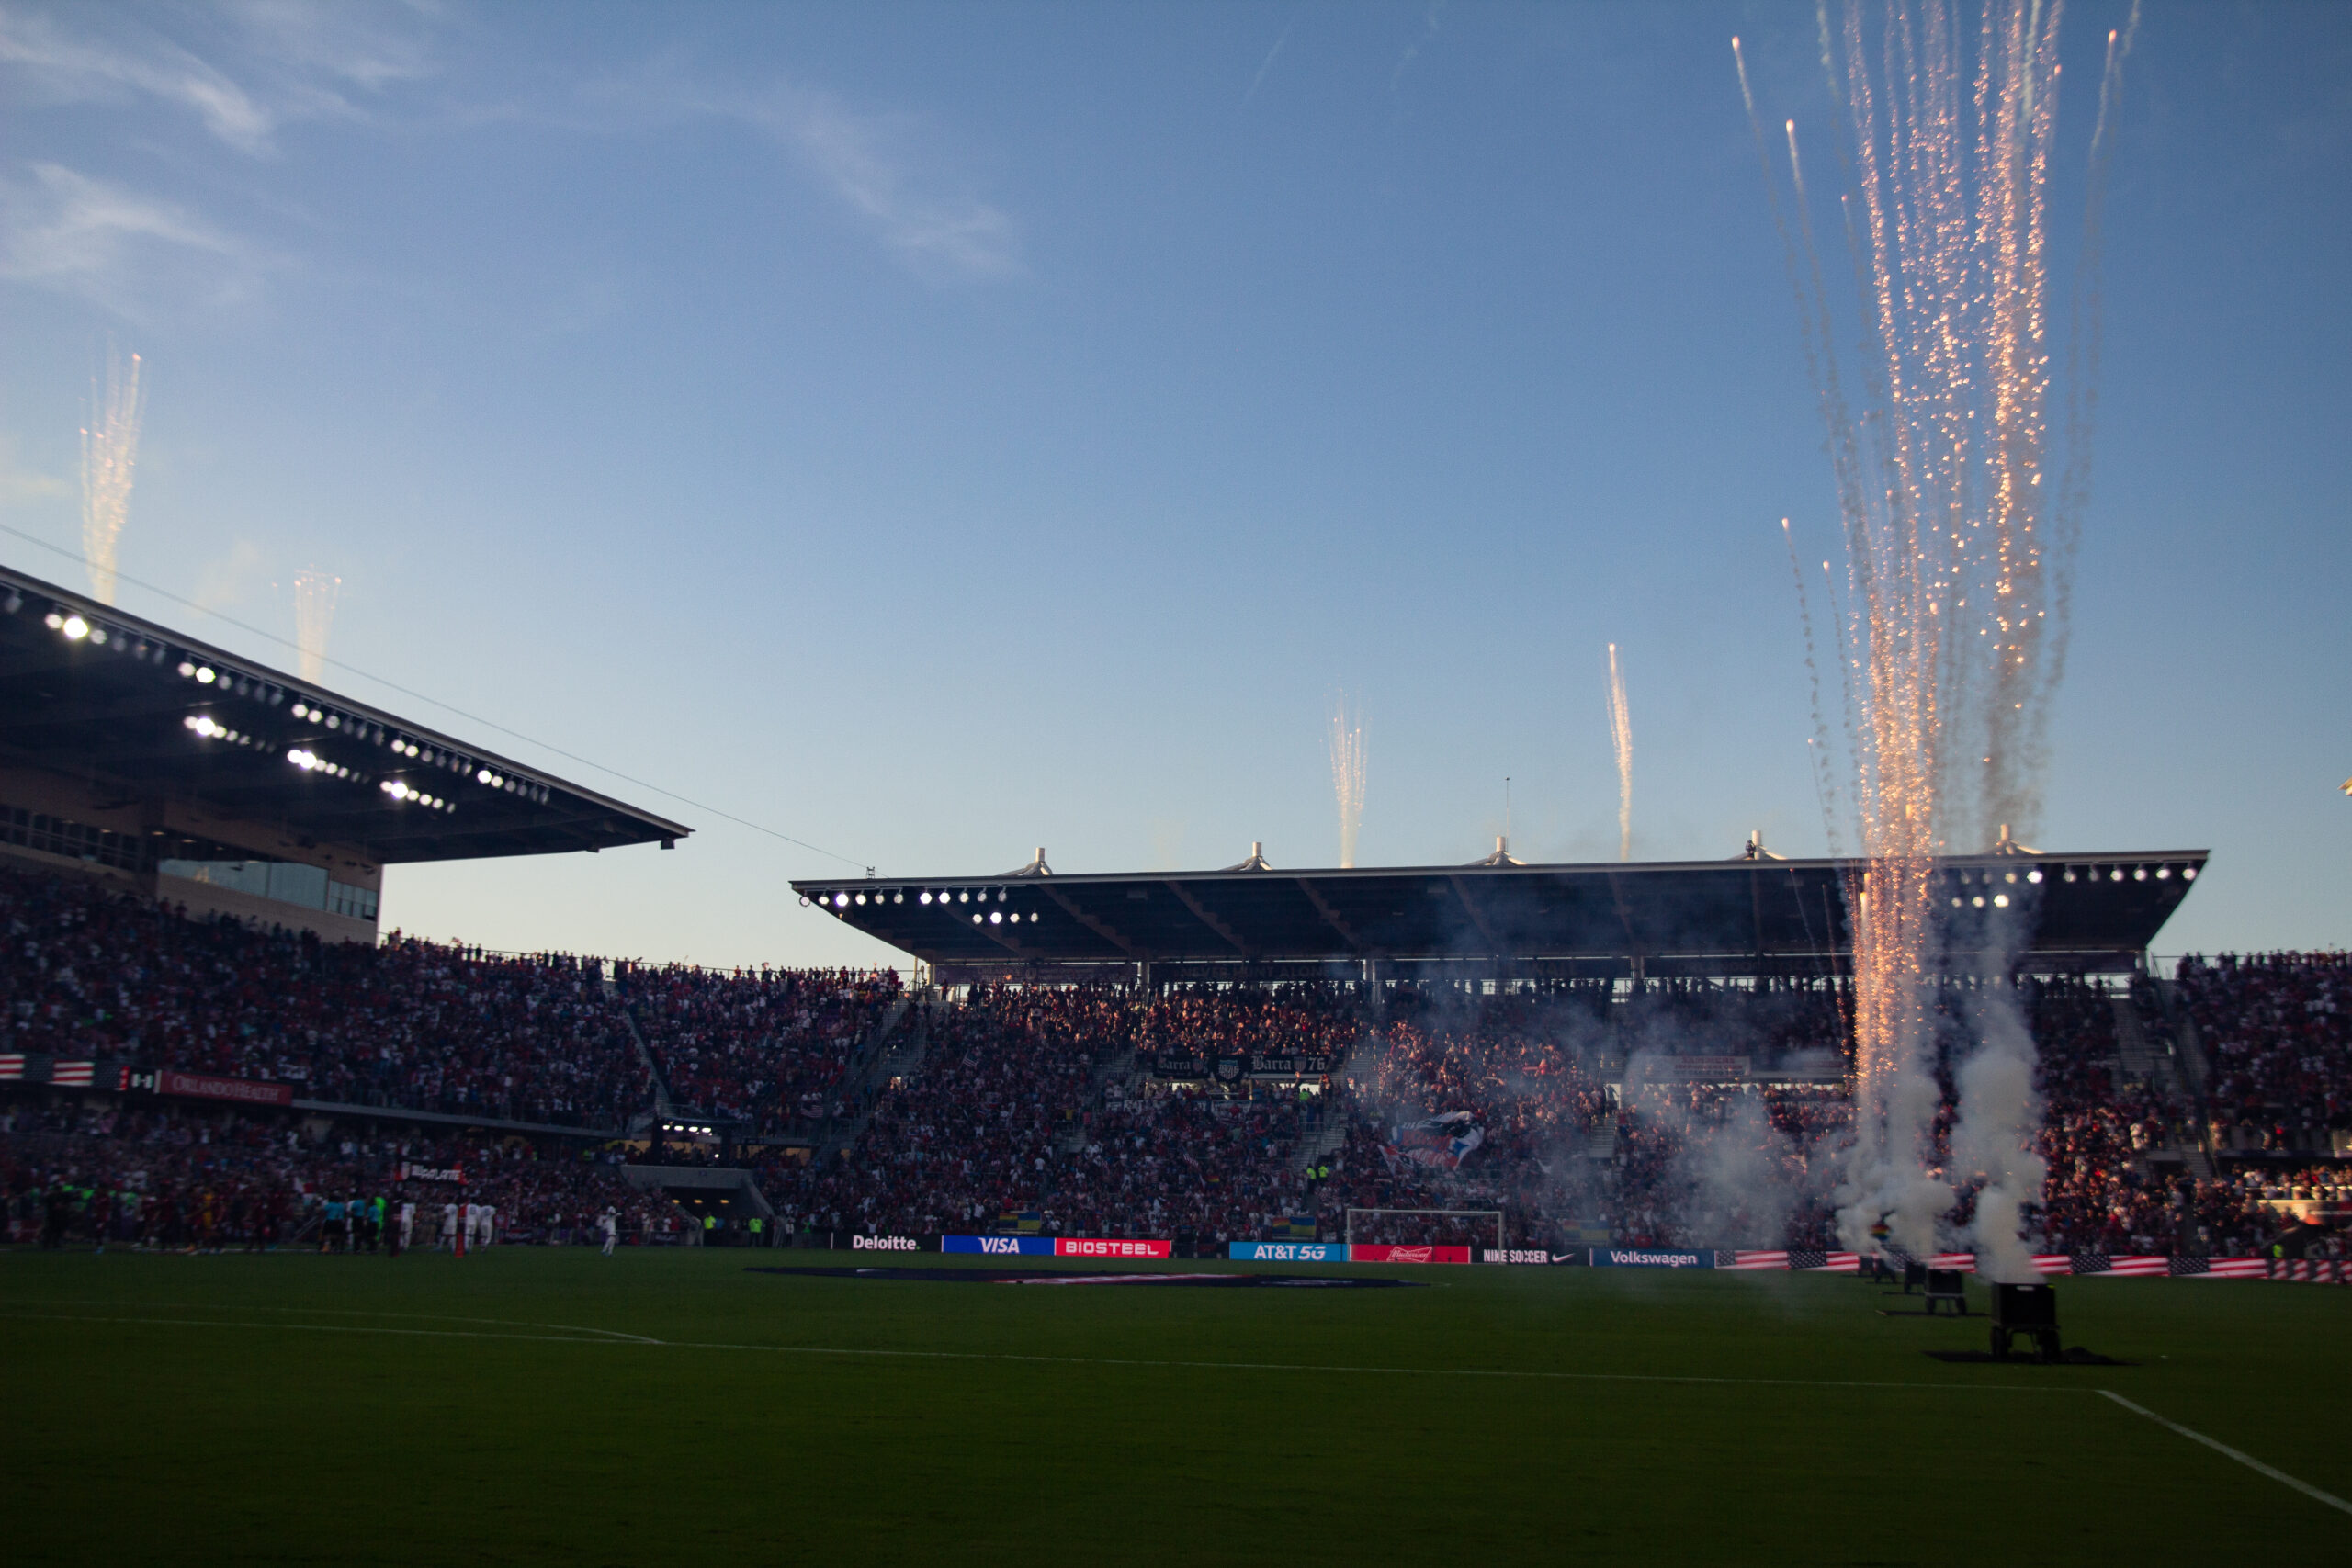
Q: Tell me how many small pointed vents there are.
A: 5